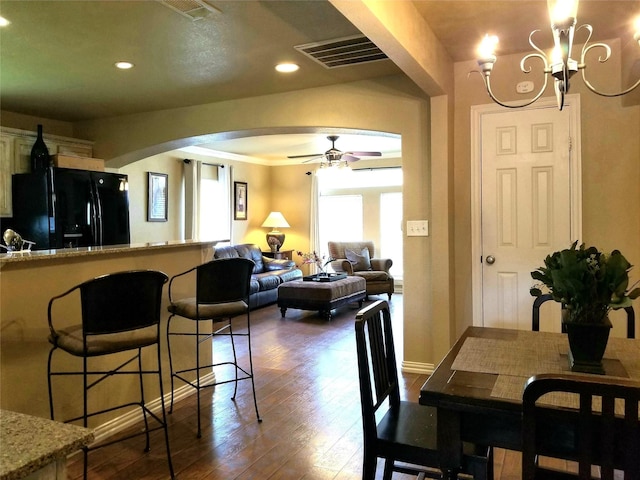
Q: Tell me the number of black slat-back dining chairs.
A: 3